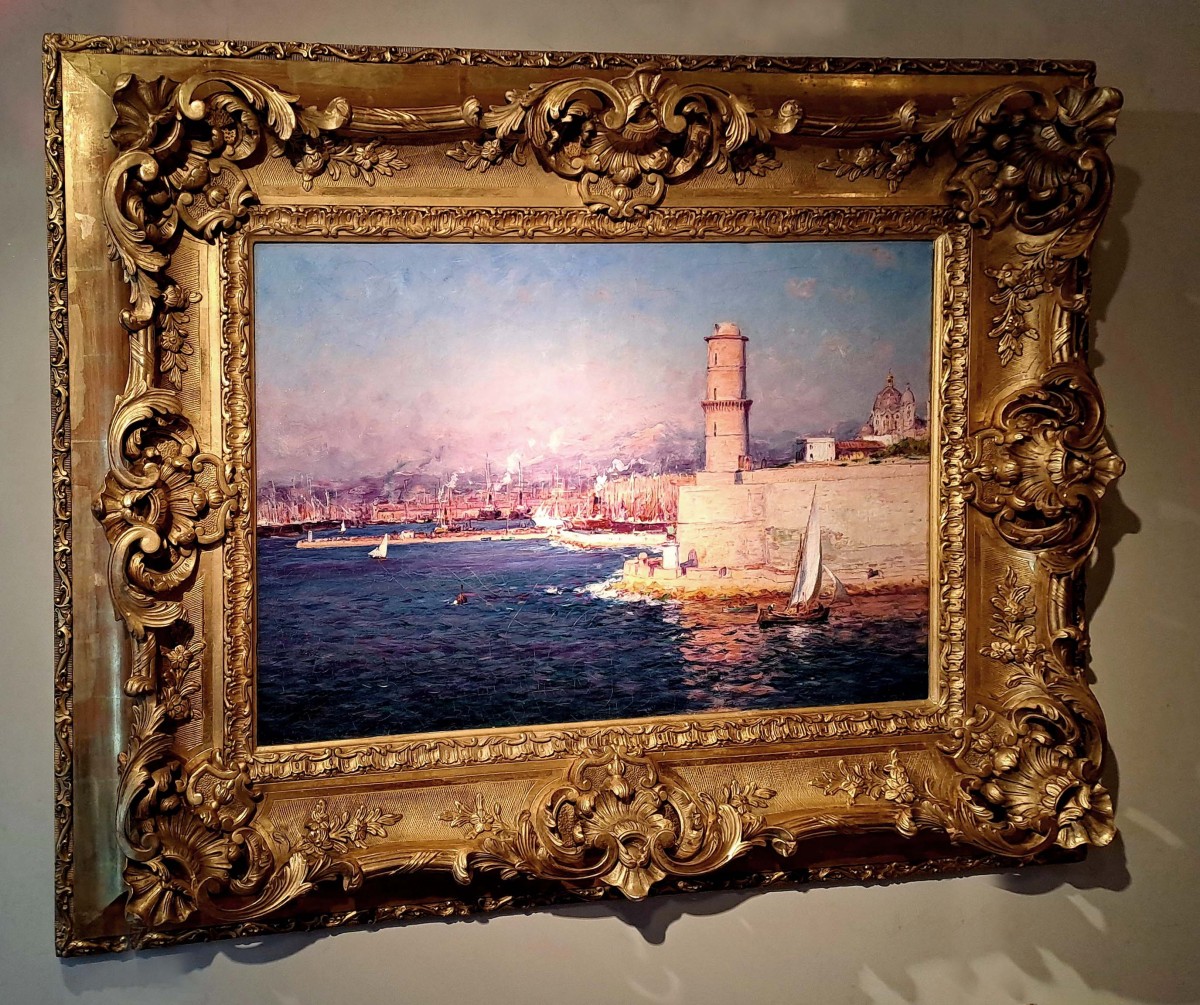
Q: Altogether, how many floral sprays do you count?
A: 12